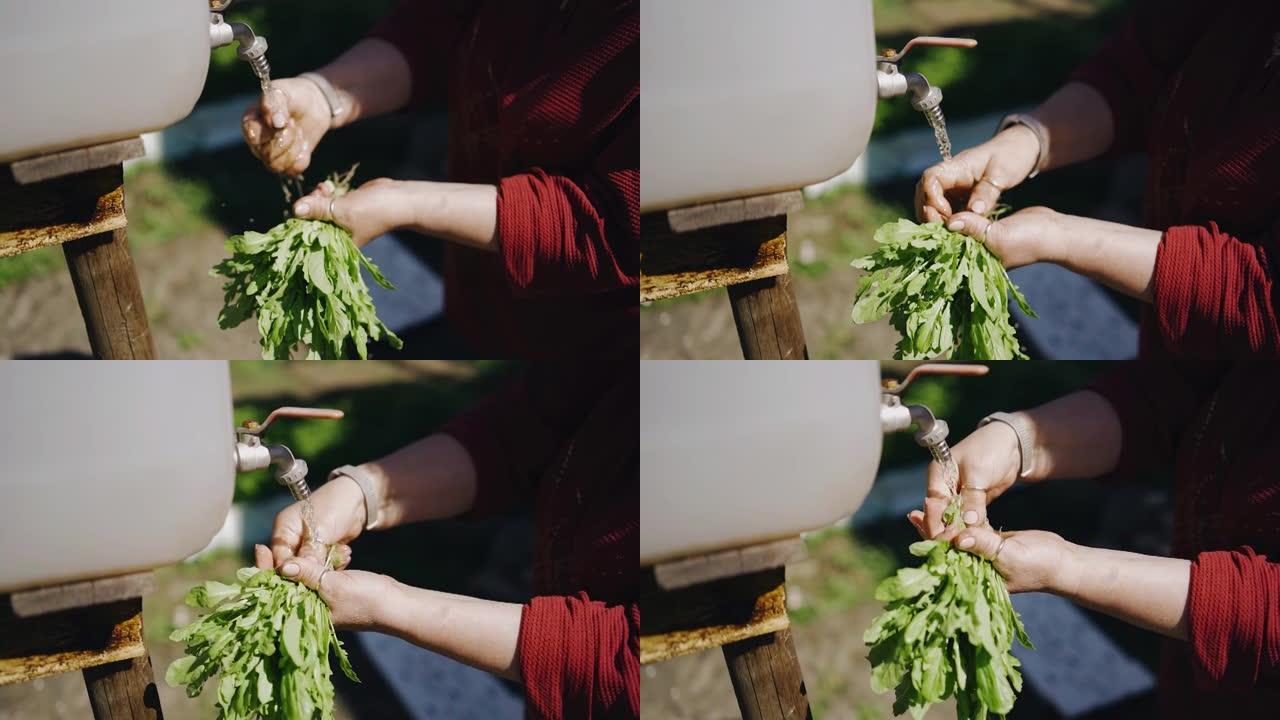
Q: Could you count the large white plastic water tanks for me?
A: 4